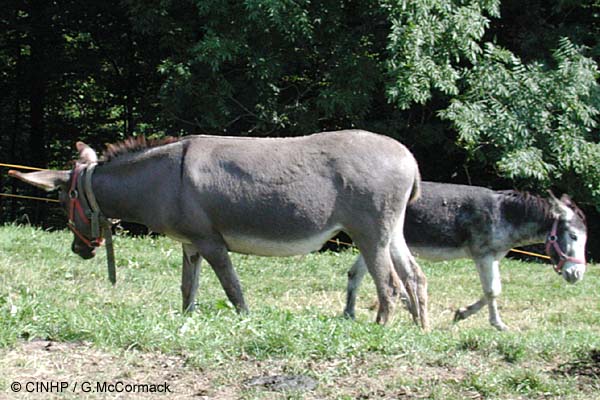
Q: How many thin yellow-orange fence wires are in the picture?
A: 2